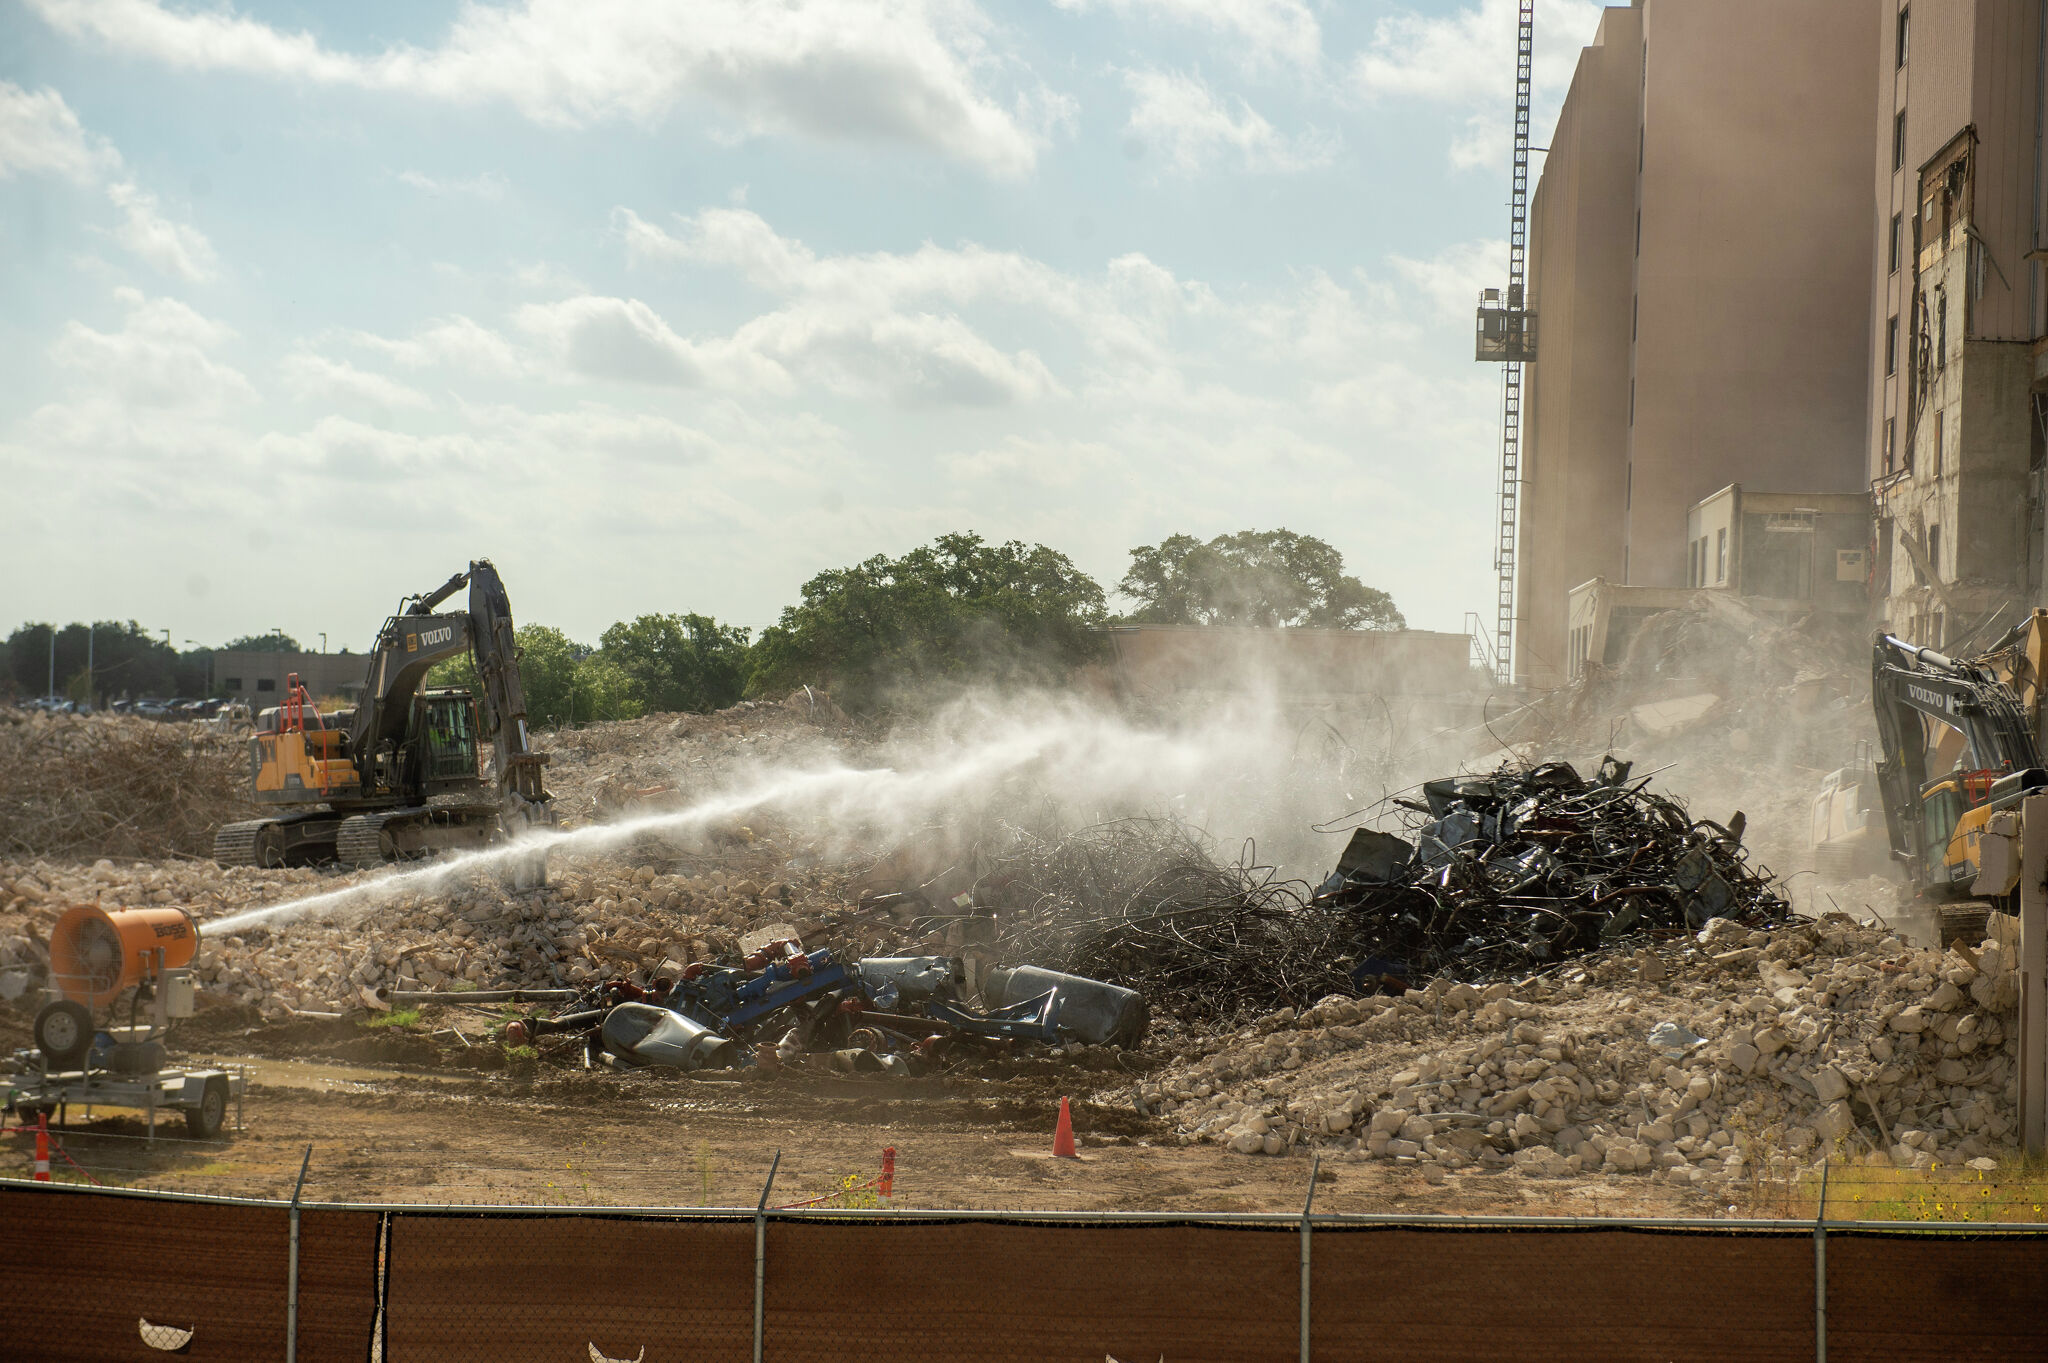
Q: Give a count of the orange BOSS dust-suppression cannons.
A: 1